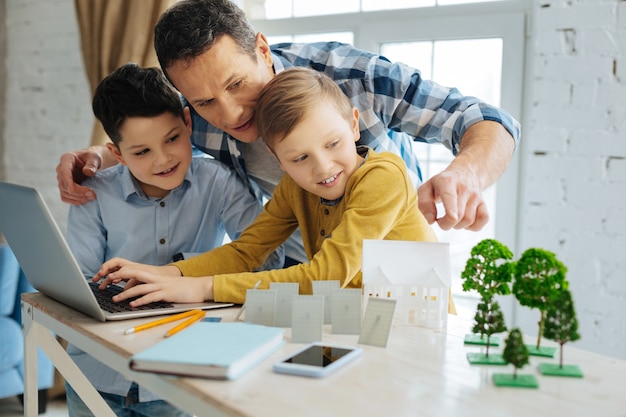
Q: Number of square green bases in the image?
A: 5